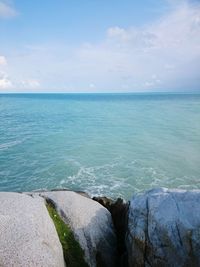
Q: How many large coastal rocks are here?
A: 3